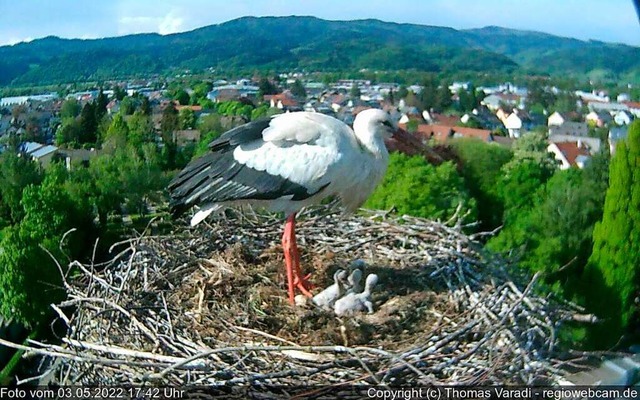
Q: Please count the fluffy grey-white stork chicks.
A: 3